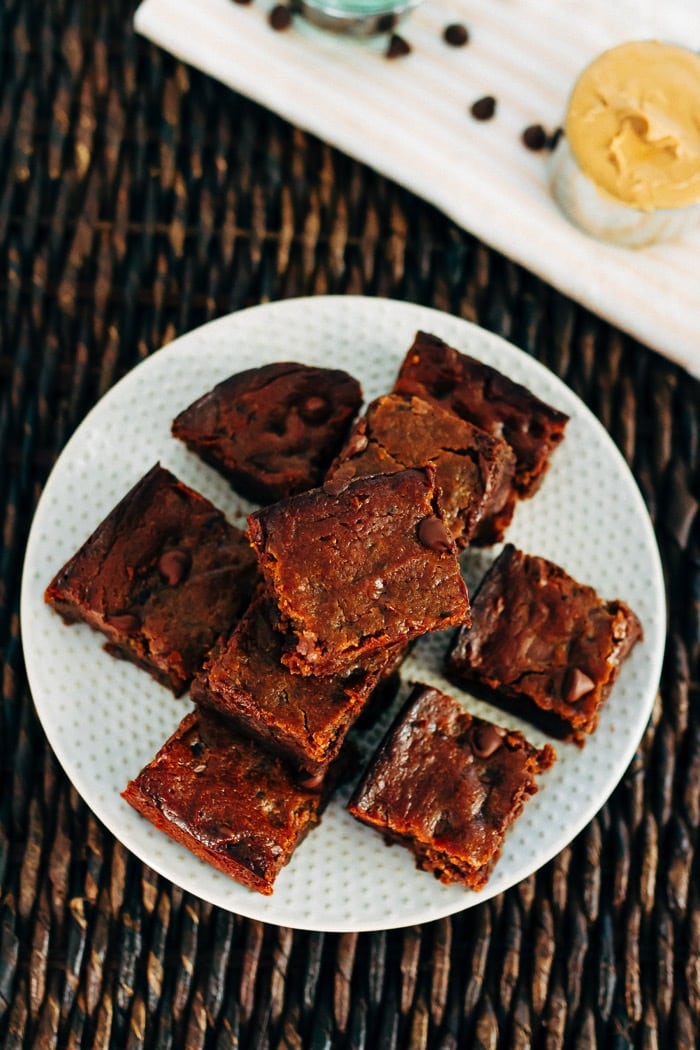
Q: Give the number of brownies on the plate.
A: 9